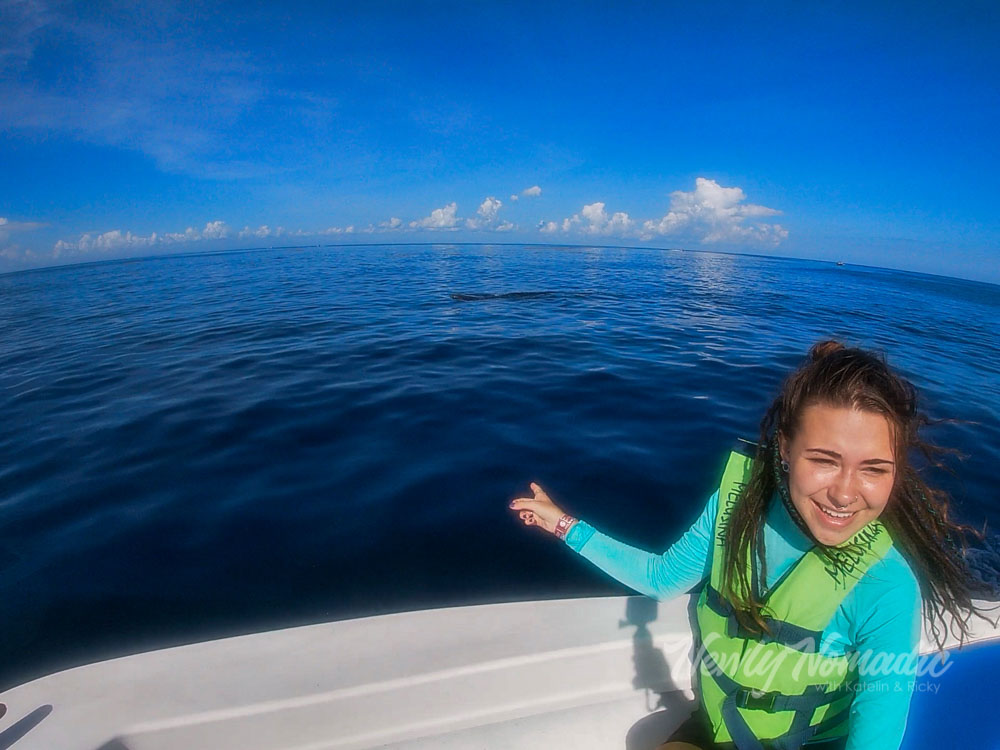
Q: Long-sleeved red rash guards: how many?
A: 0